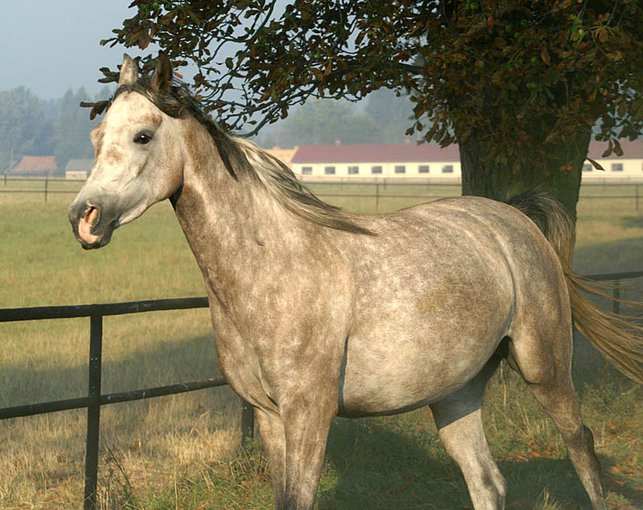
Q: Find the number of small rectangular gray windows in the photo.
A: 9